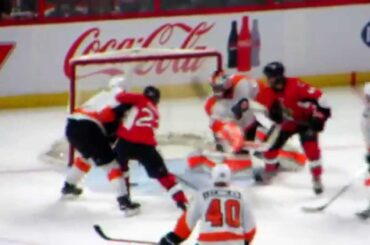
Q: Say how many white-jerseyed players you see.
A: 4